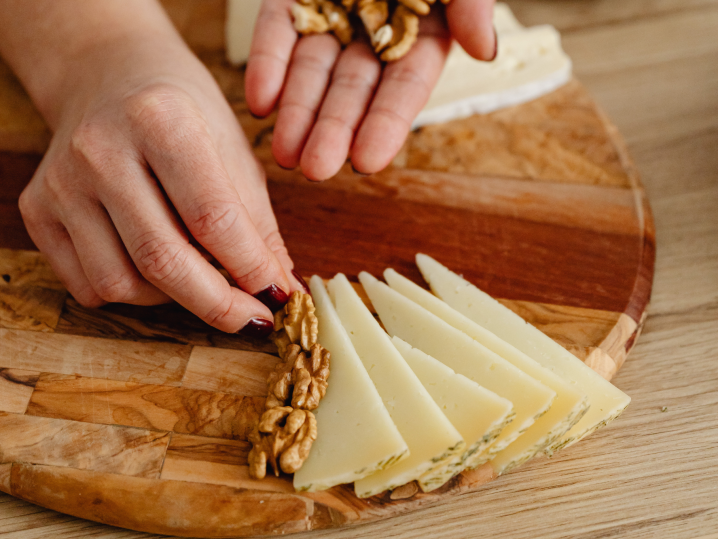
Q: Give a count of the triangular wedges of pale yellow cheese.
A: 6